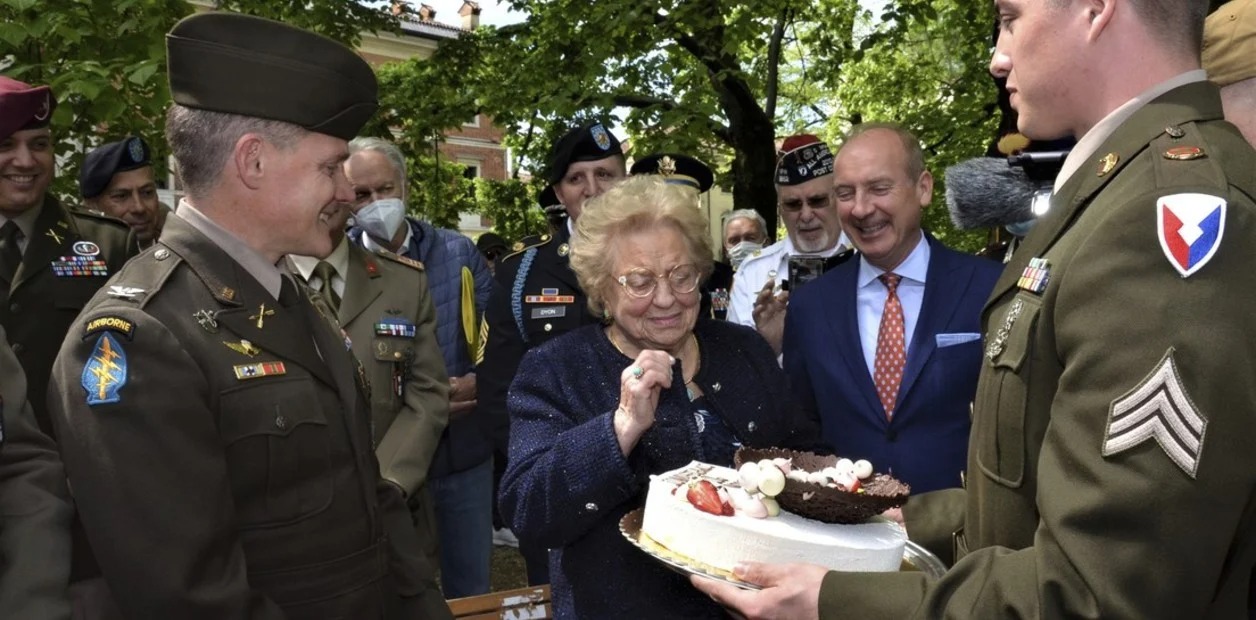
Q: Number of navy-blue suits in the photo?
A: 1